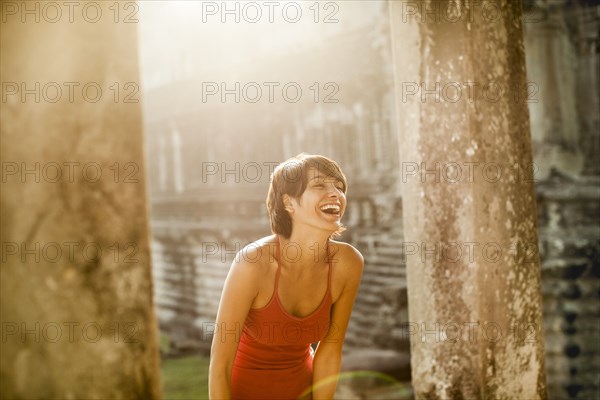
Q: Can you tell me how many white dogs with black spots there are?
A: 0